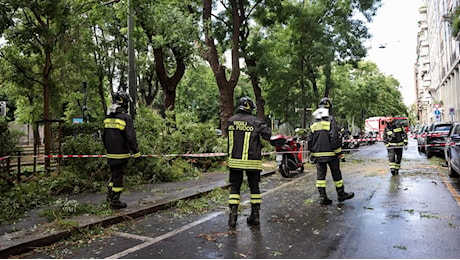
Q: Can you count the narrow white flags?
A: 0